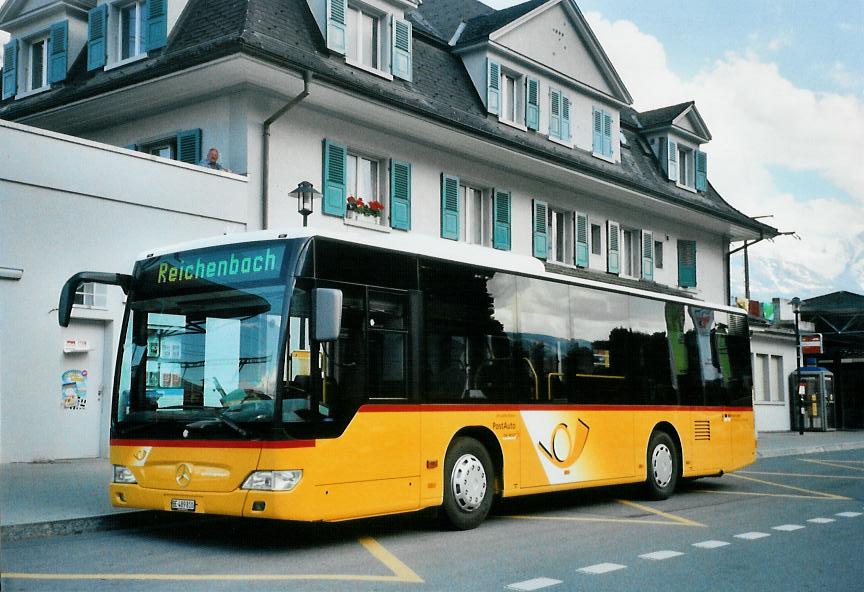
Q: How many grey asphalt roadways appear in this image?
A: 1